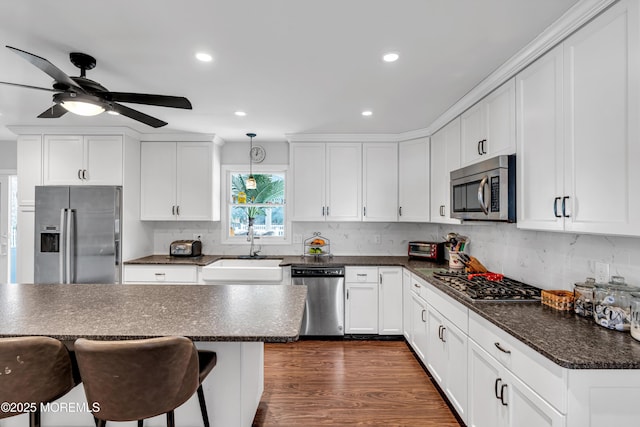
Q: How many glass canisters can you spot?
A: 3